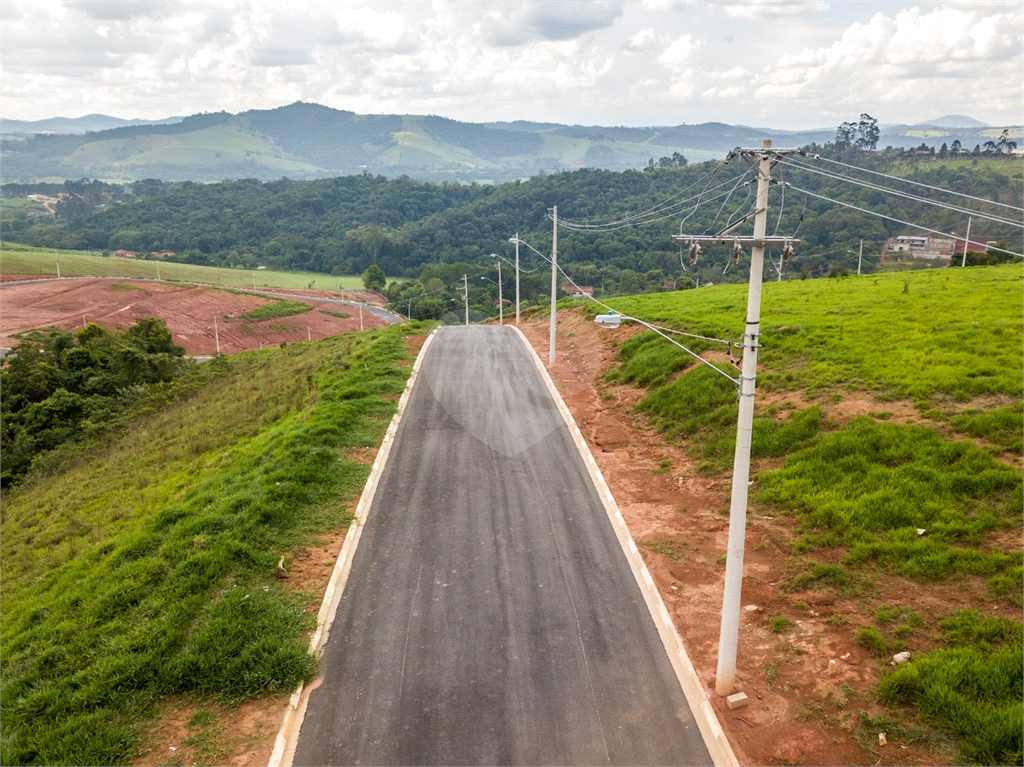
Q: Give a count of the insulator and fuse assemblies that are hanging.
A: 3